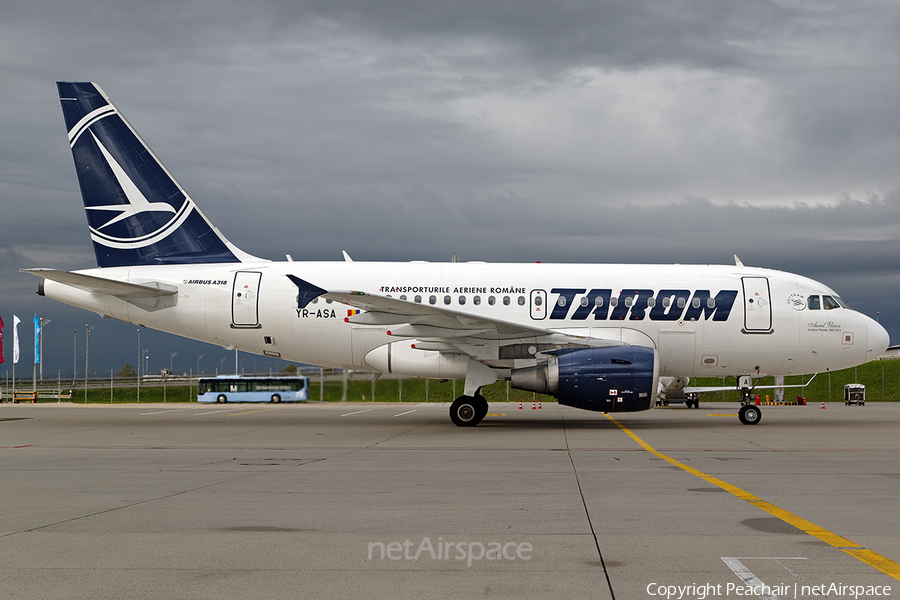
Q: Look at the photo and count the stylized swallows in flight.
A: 1